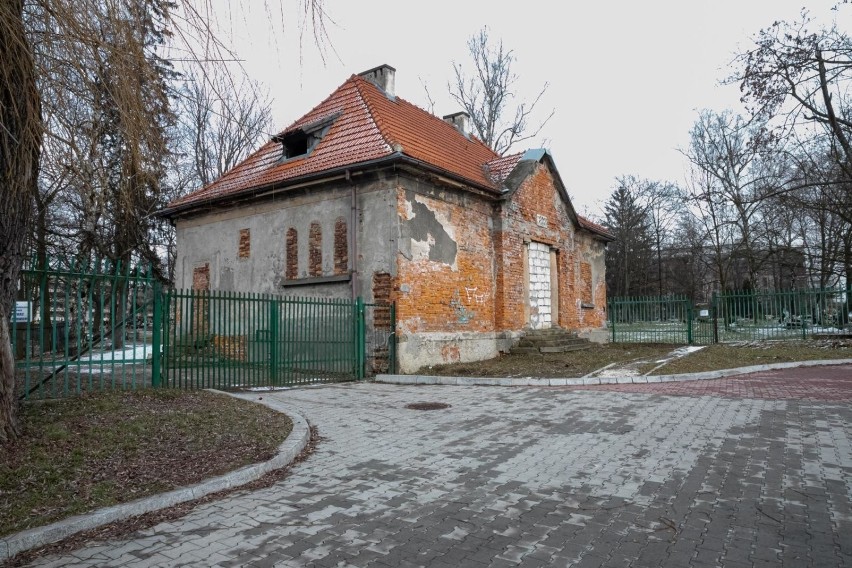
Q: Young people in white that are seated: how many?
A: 0